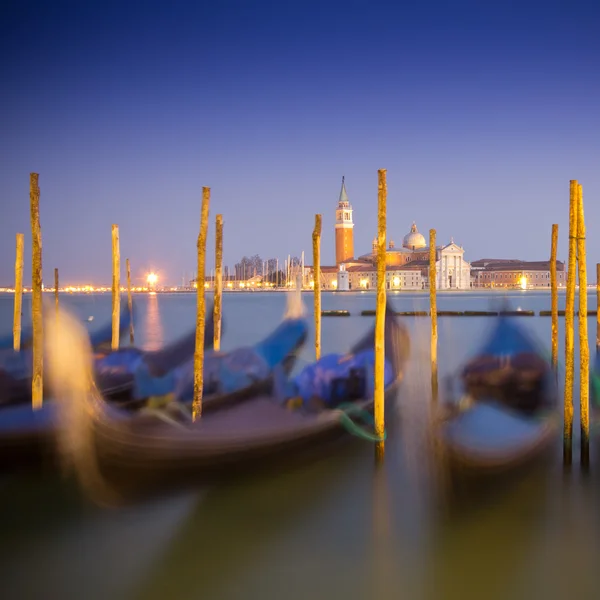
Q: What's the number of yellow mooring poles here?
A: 14